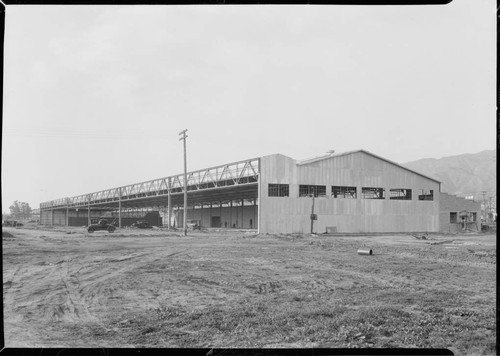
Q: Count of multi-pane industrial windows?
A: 6